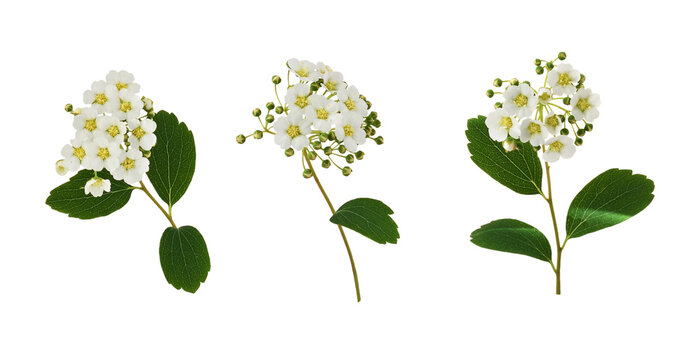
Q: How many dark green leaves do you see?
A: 7